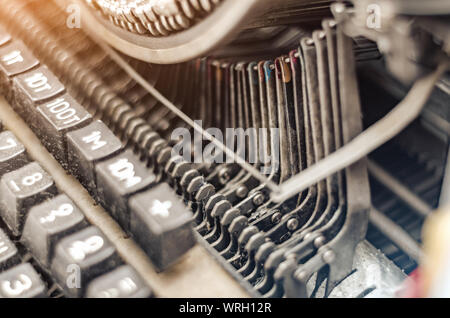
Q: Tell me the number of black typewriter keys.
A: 14